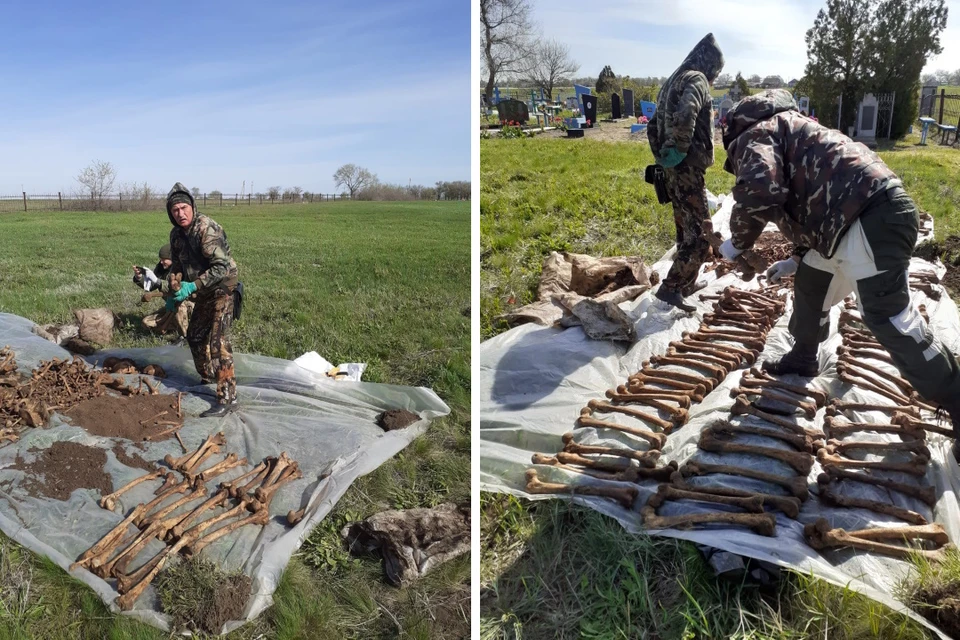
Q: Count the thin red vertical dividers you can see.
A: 0